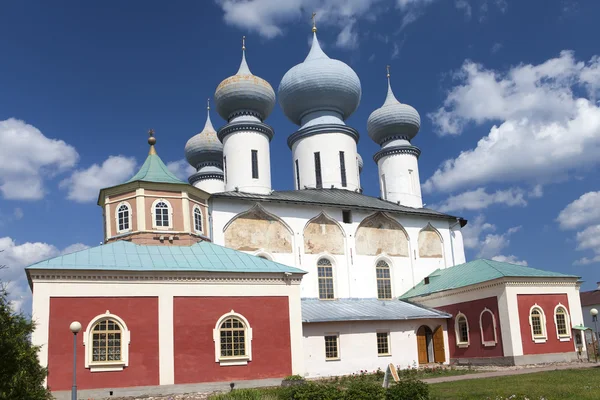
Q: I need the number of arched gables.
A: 4